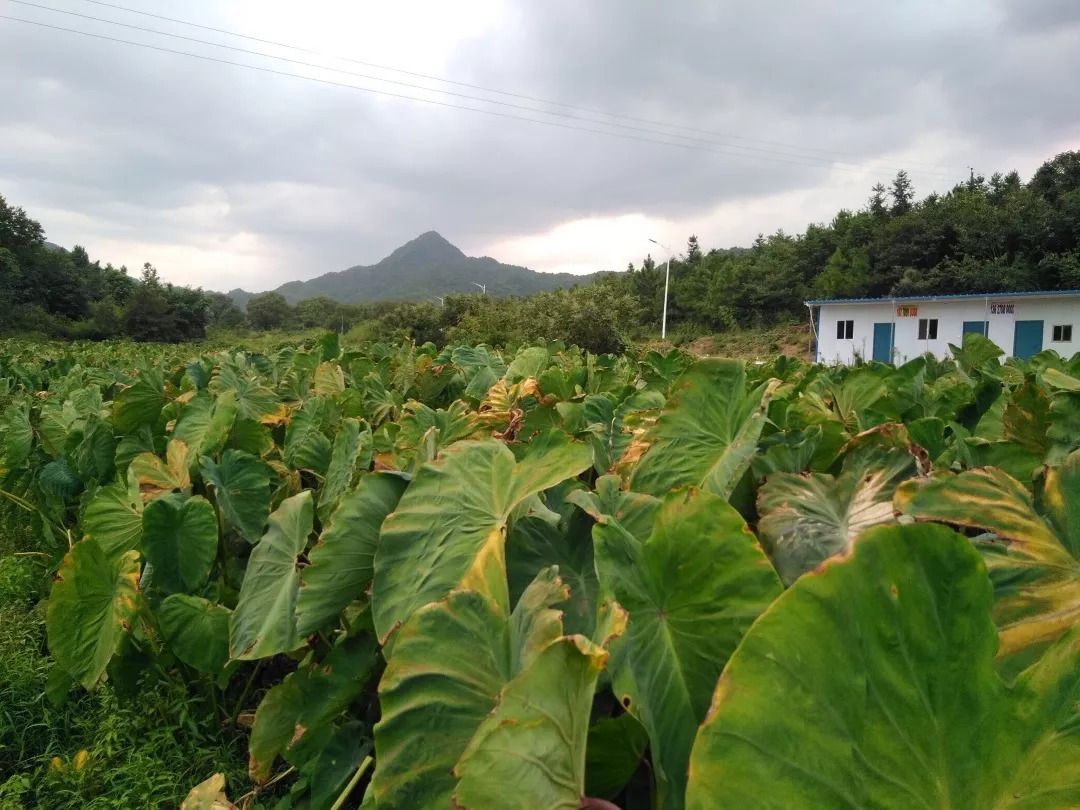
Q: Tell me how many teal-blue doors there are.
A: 3